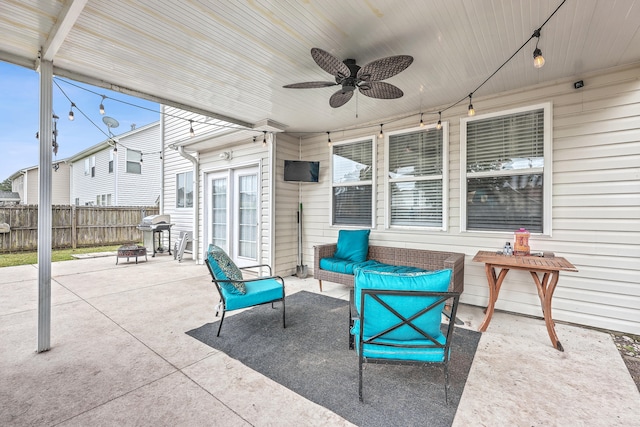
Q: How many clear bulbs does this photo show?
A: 13